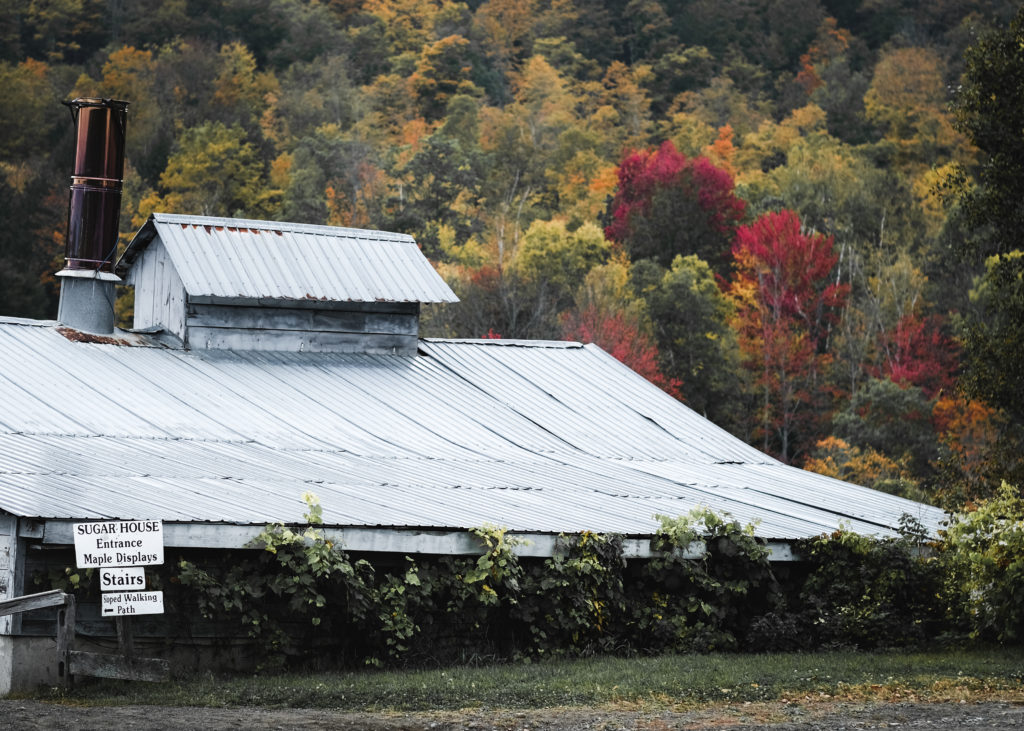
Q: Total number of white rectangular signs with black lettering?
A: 3